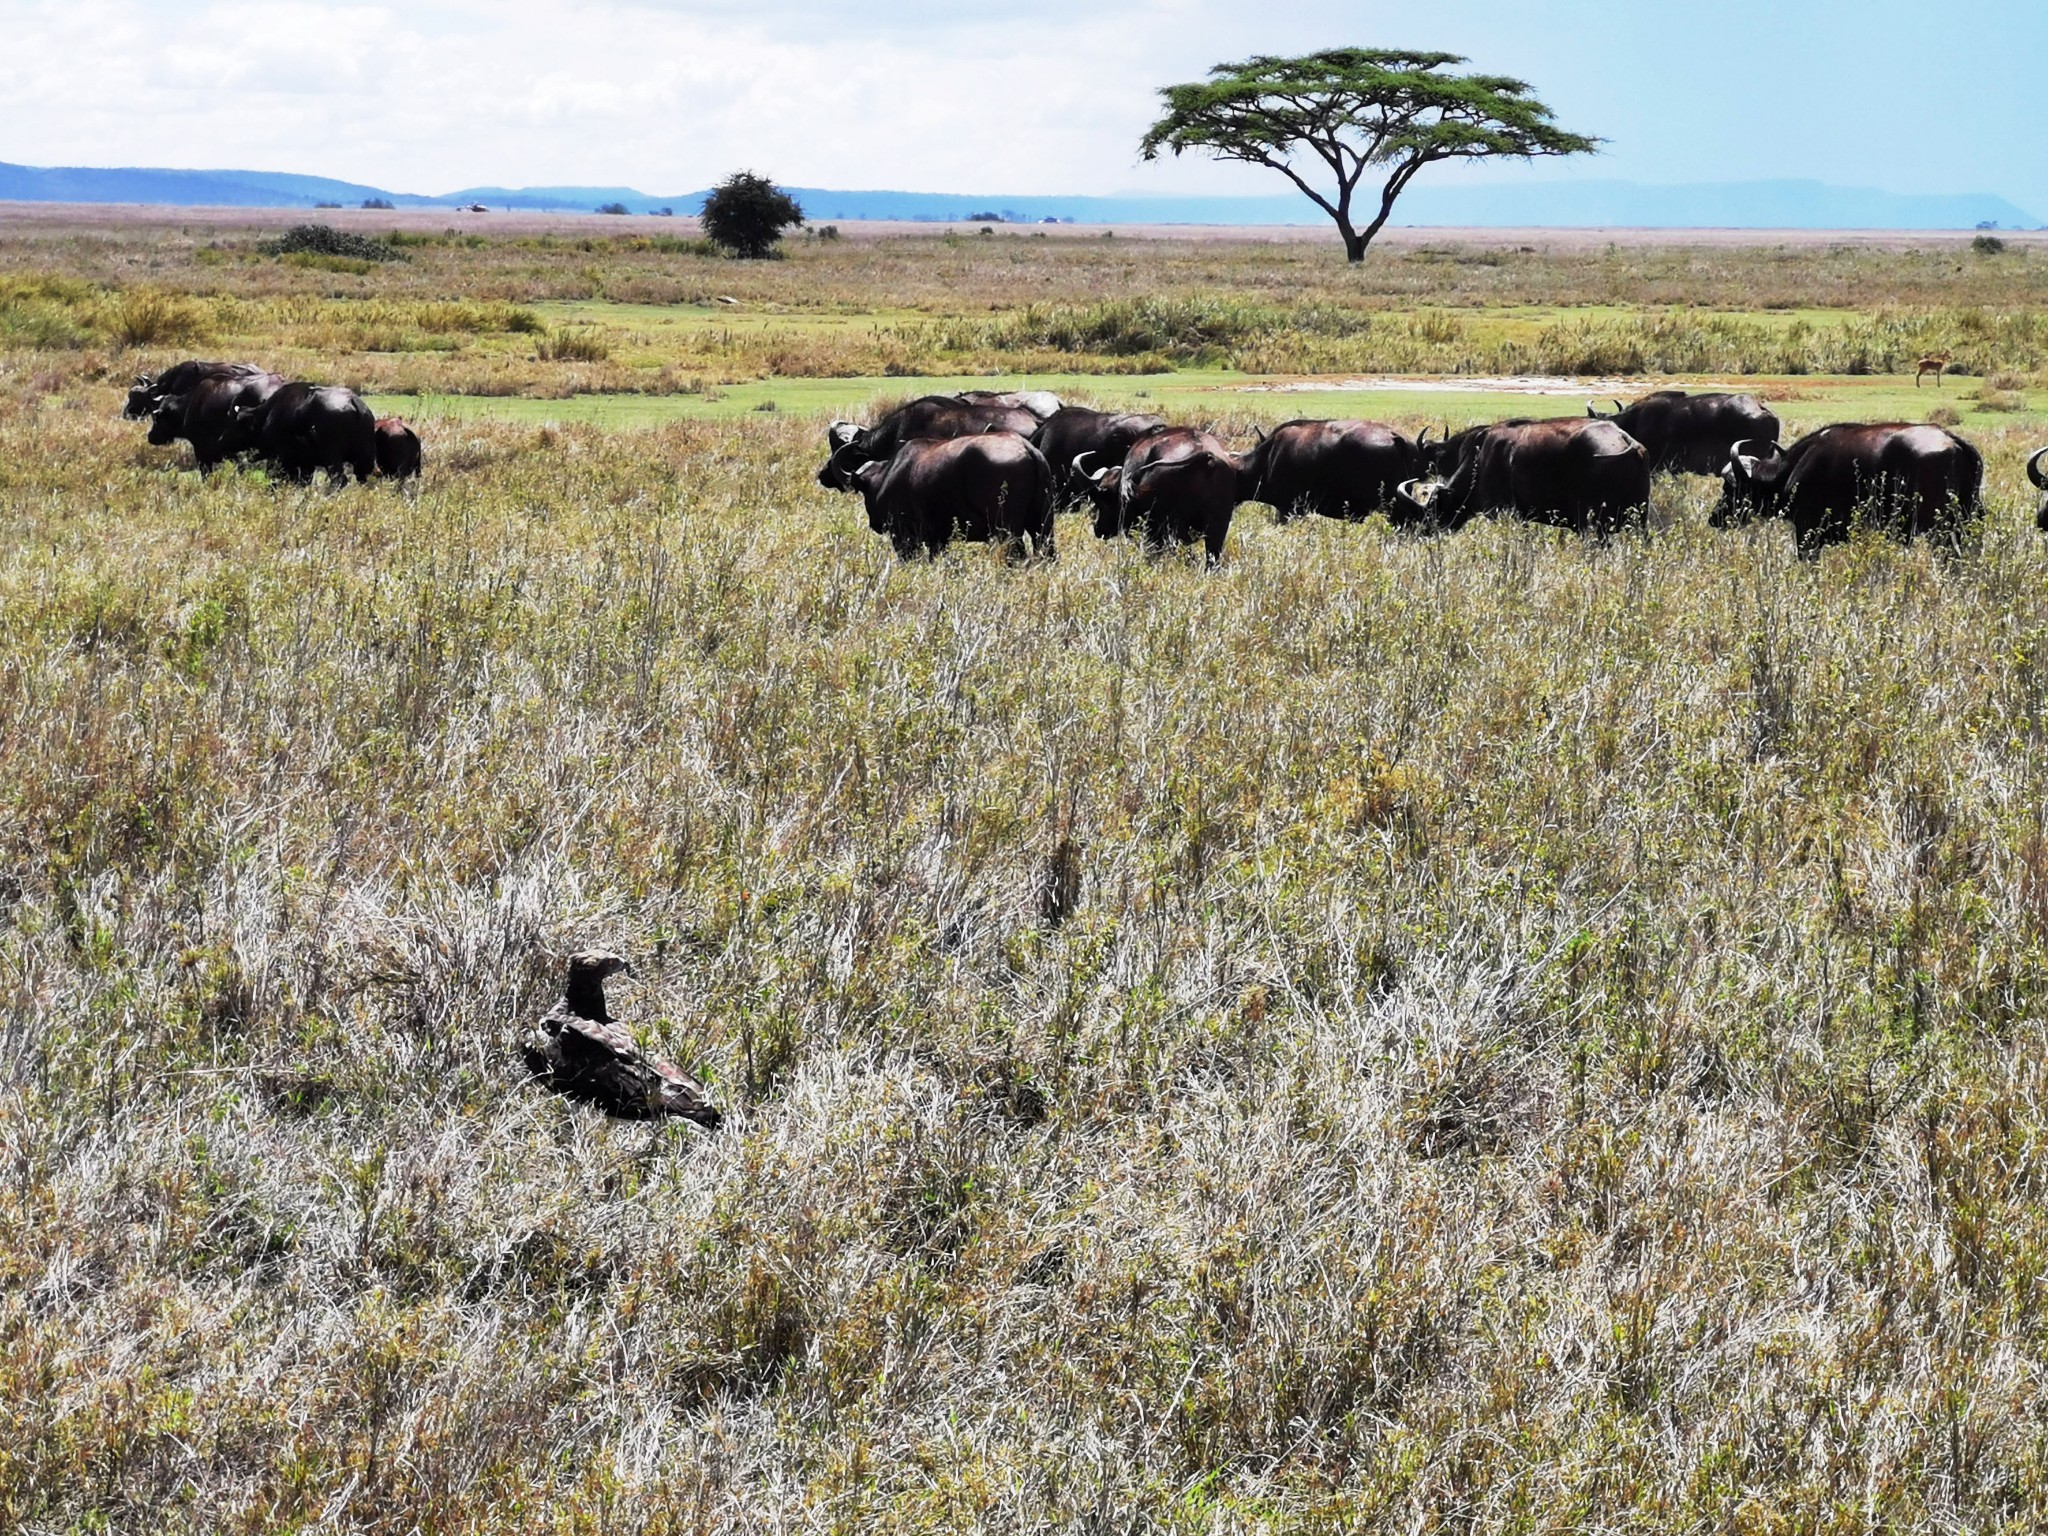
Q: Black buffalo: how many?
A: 15